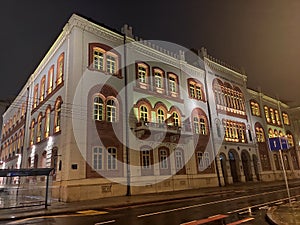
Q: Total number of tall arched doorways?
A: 4